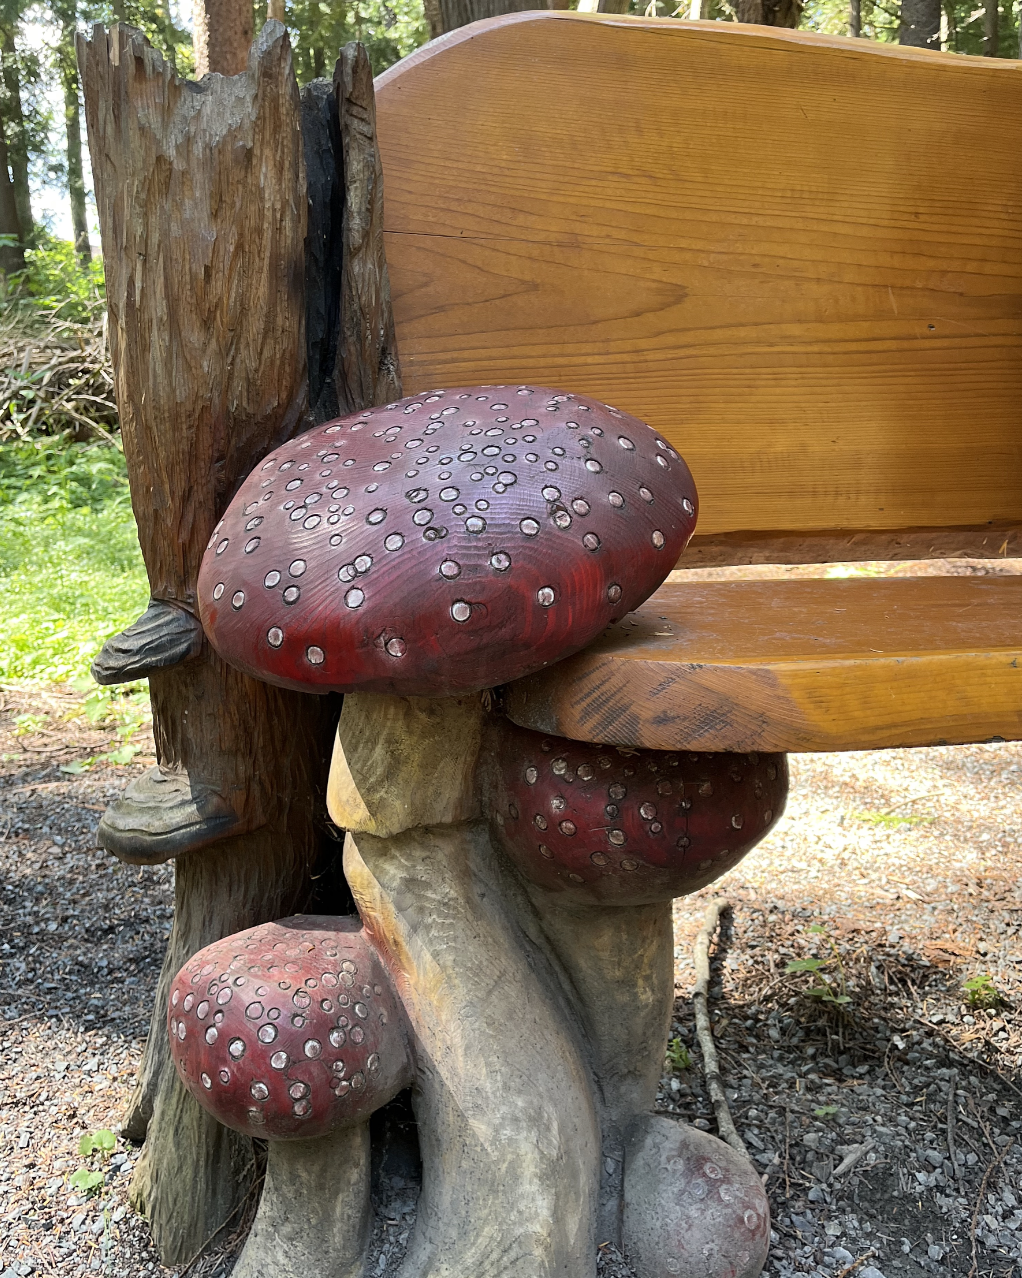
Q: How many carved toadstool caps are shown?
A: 4